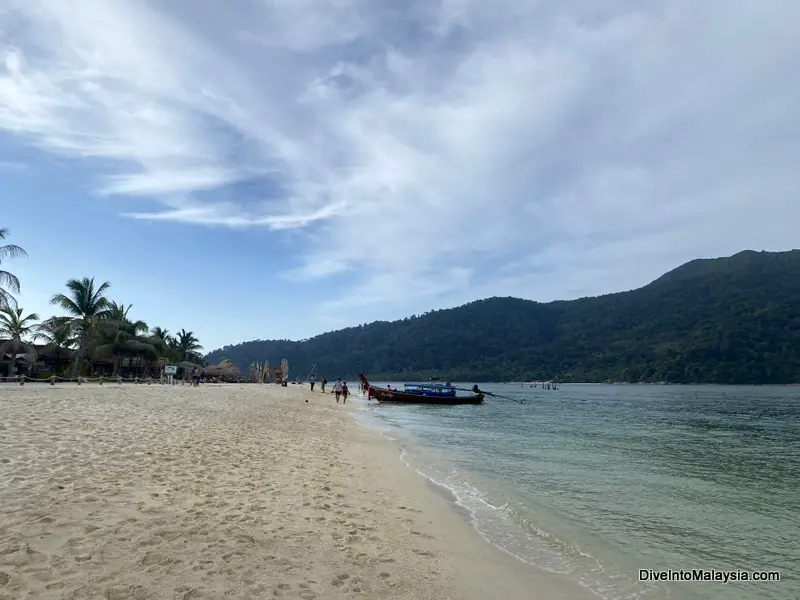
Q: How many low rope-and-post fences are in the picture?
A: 1